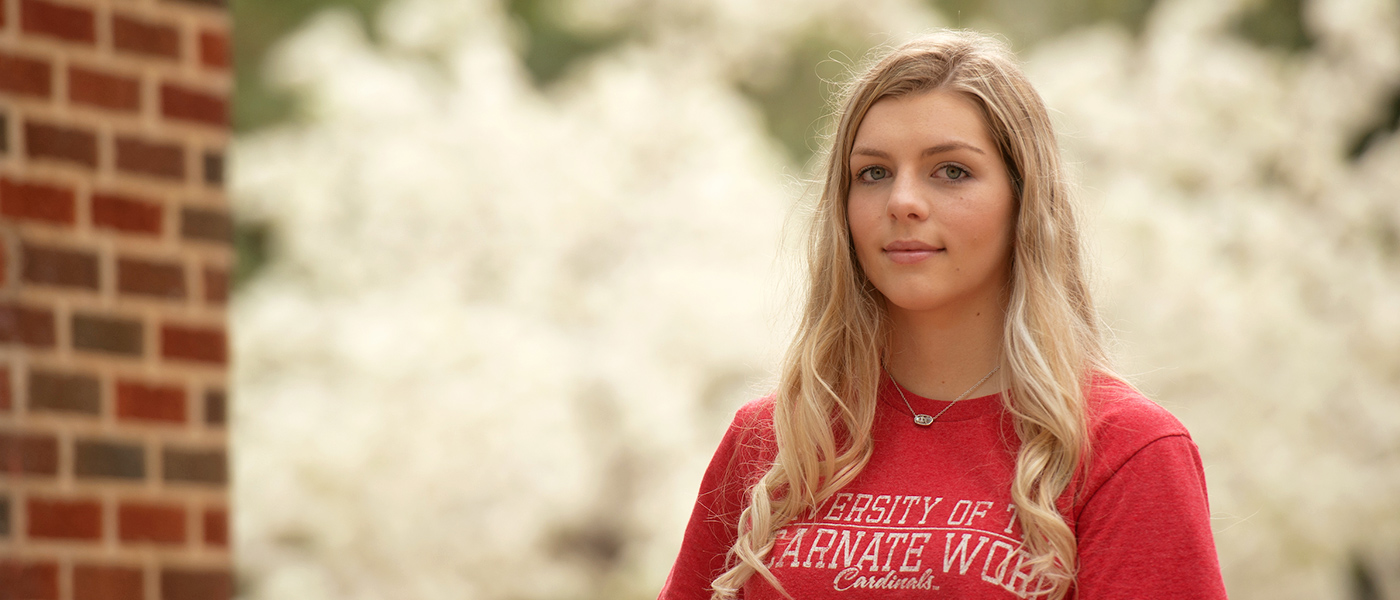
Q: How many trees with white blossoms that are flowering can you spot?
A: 2